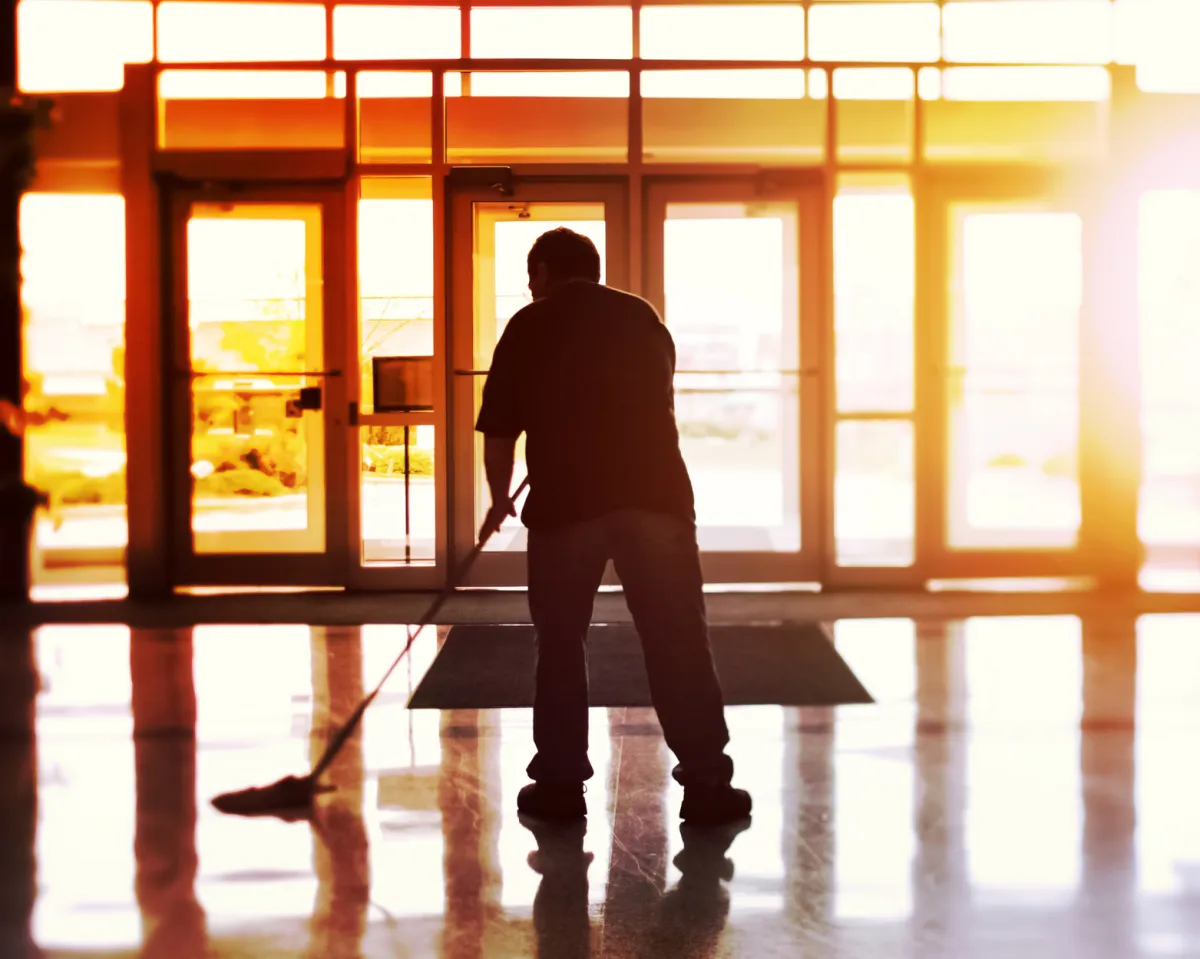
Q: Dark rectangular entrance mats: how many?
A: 1